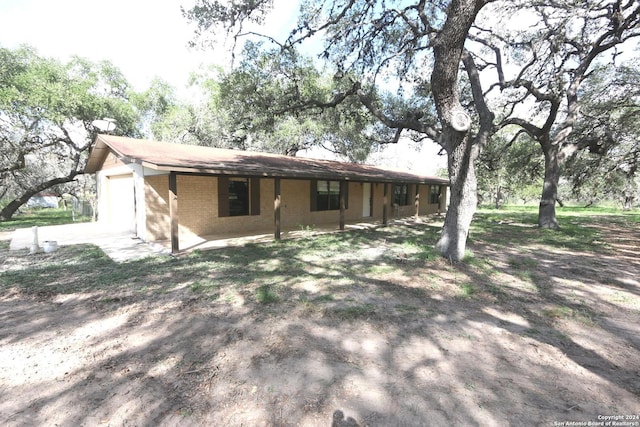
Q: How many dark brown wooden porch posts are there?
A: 6